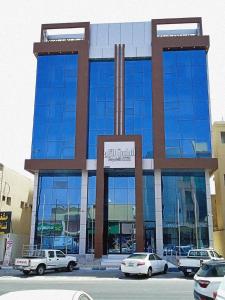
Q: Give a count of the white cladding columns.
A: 4